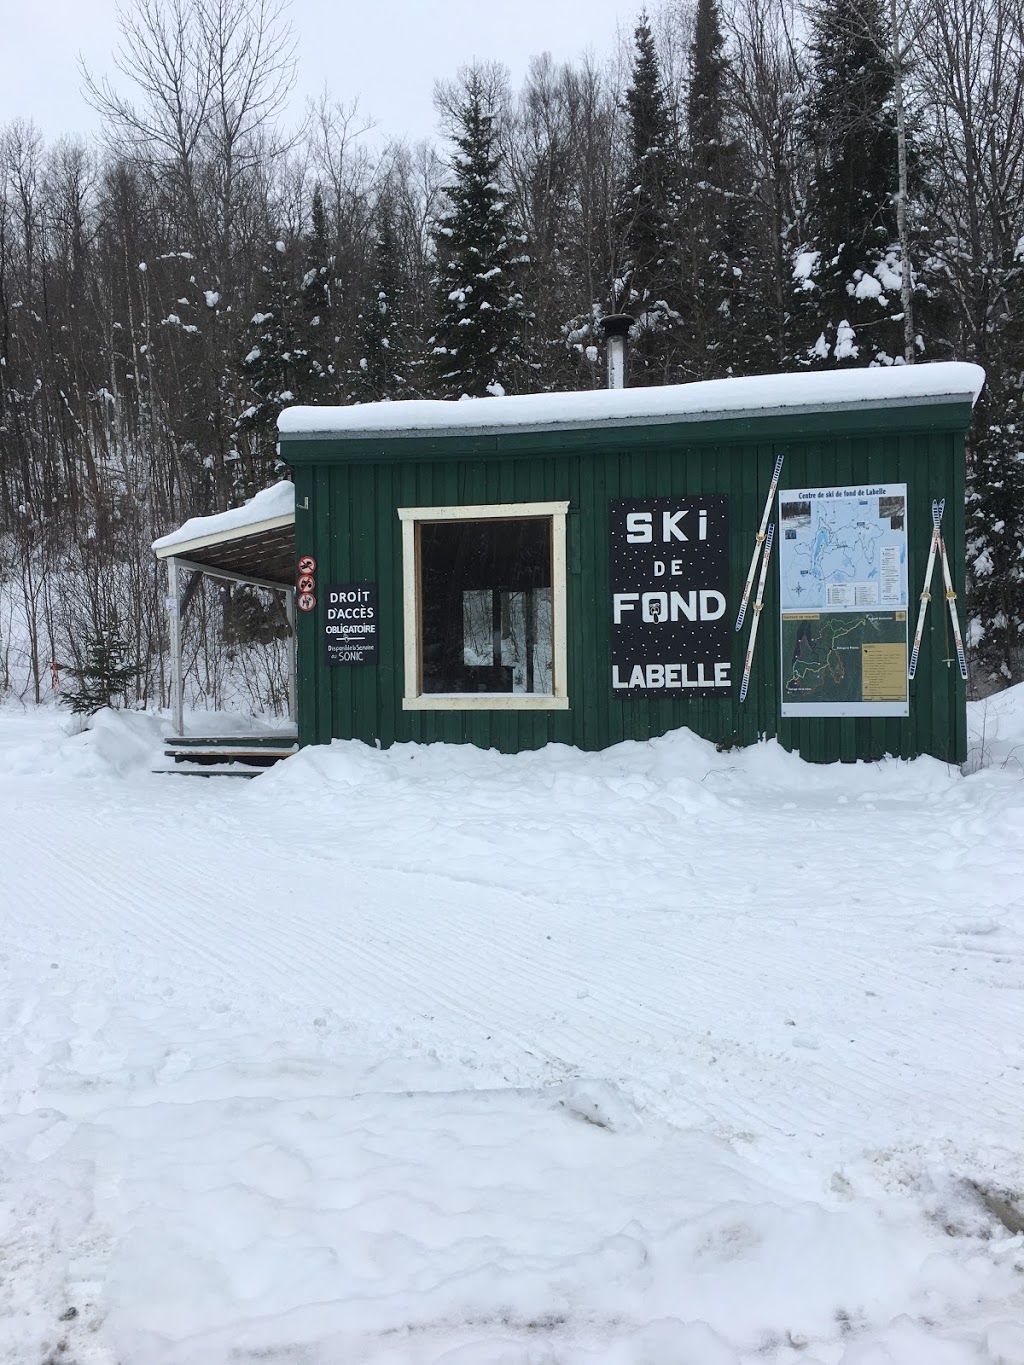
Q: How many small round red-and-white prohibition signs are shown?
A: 3